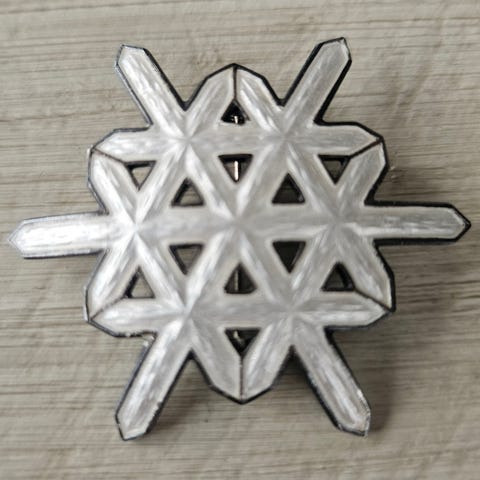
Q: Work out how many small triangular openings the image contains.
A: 12